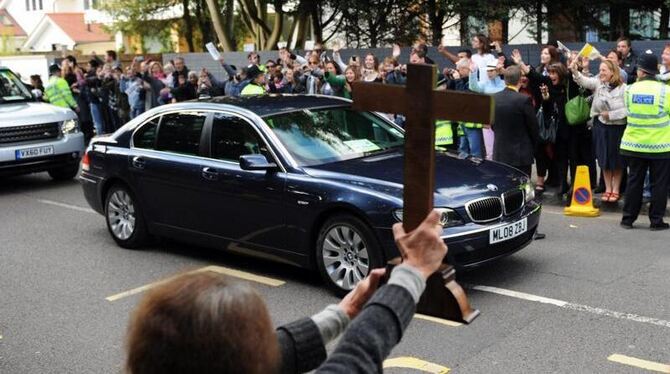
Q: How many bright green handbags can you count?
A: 1